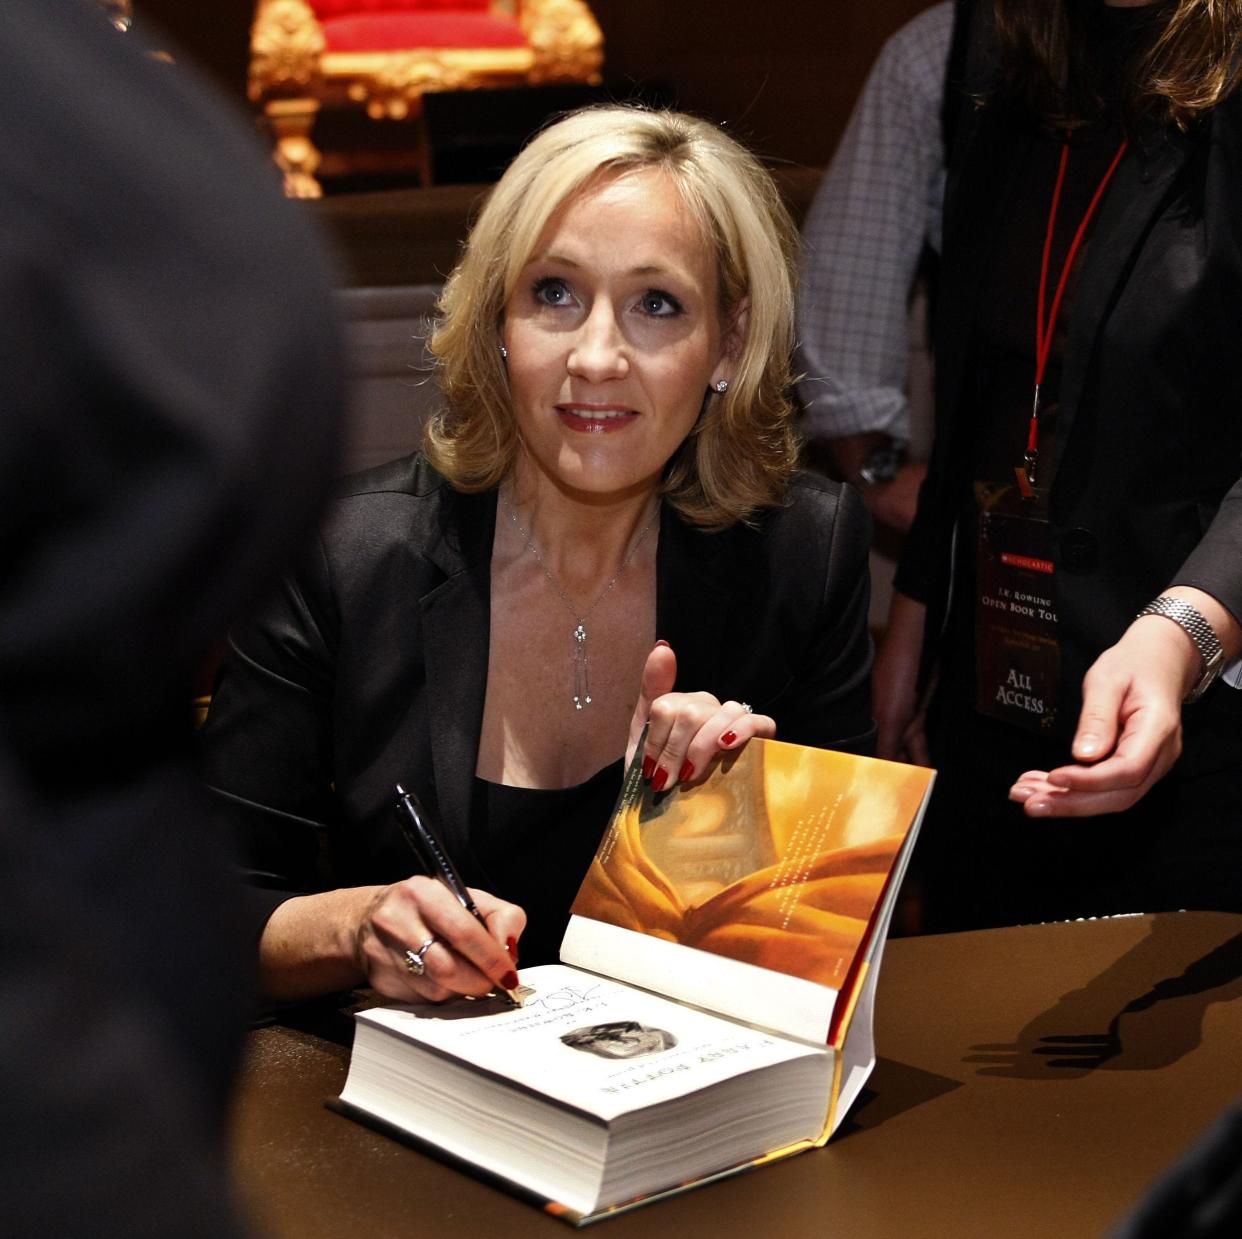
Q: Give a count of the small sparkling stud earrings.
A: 2